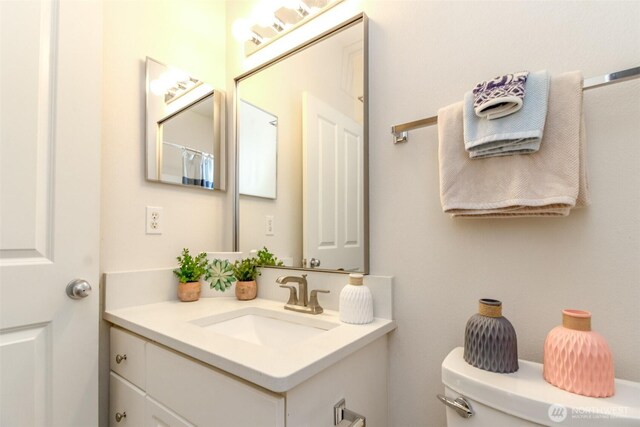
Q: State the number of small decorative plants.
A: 3